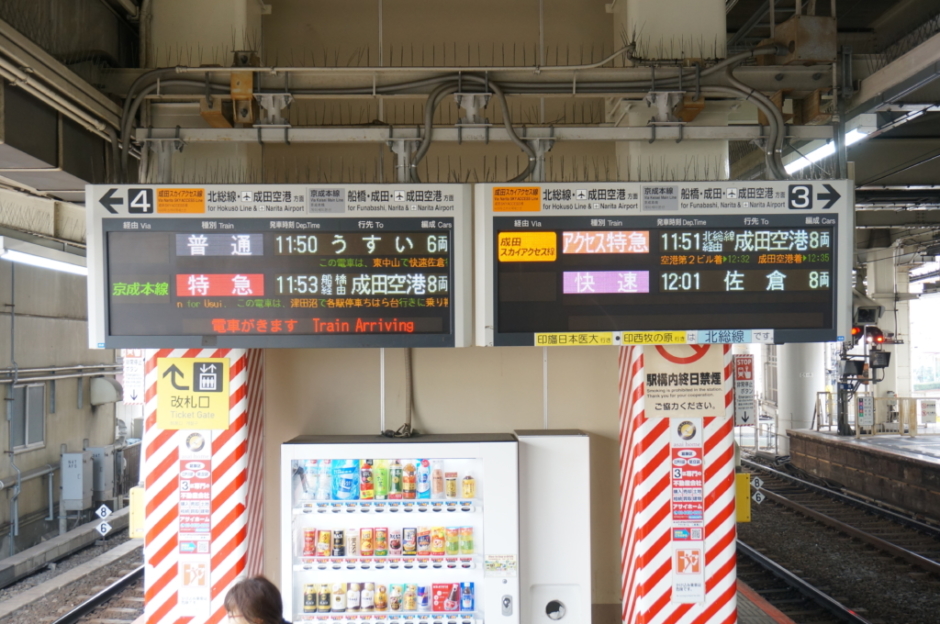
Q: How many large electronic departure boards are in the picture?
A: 2